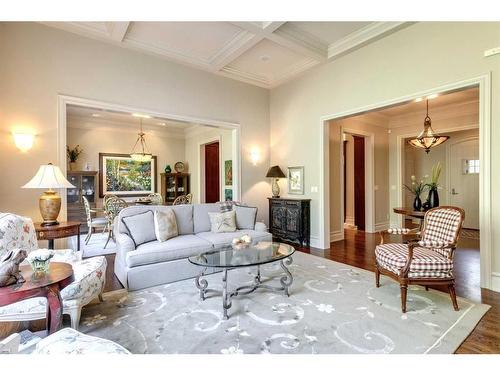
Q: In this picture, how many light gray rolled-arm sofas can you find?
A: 1